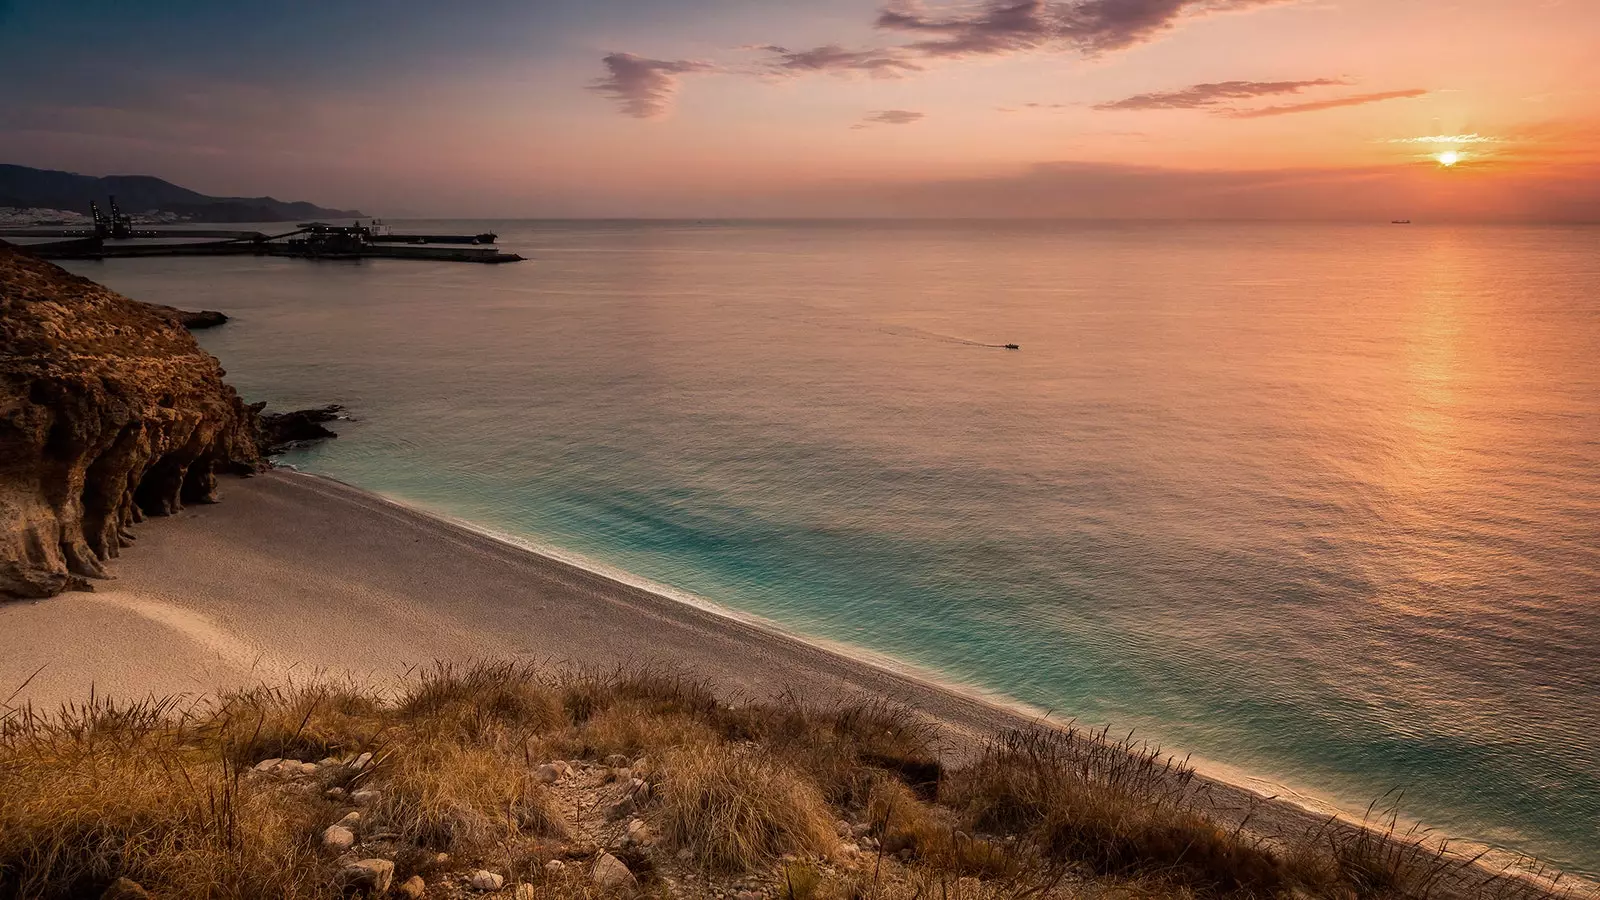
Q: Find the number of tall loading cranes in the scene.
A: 2